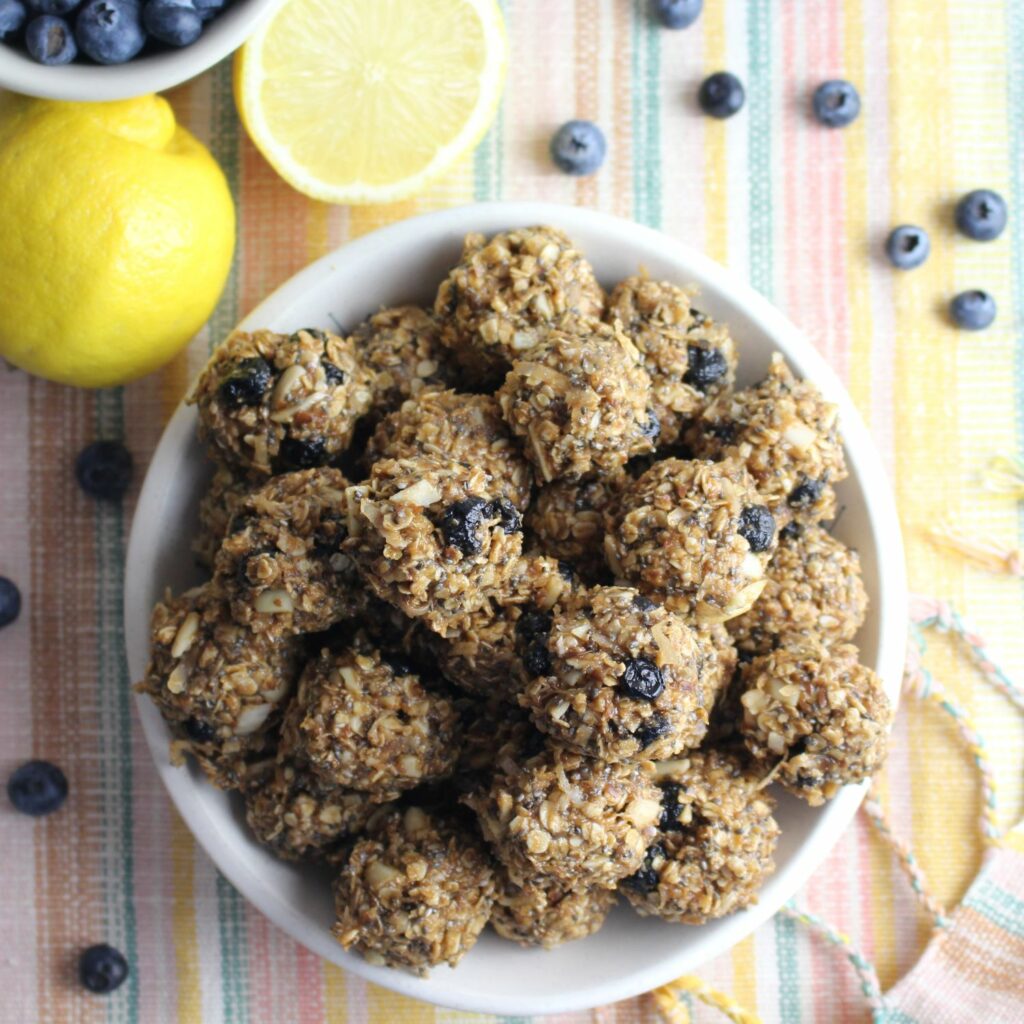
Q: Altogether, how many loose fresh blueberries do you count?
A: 11